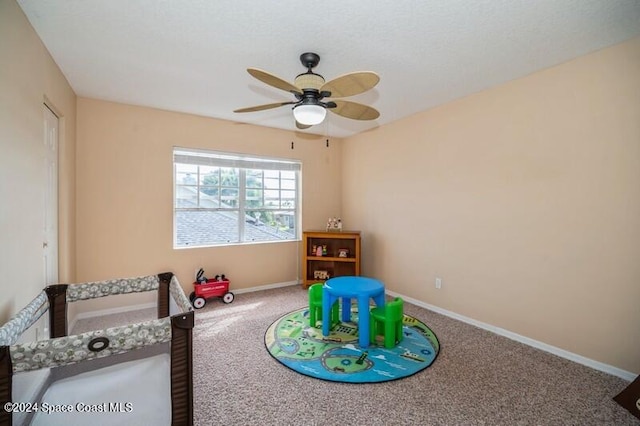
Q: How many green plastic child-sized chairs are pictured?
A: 2